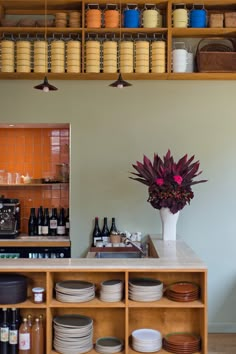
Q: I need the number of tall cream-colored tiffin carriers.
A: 10